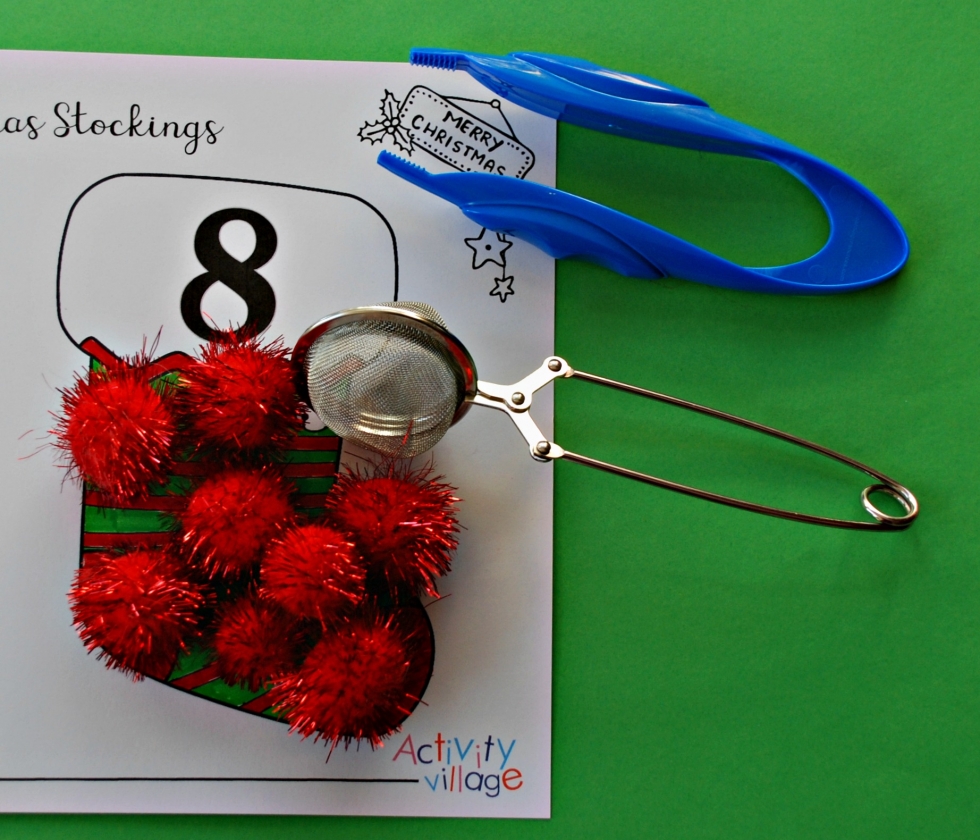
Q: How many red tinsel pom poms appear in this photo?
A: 8